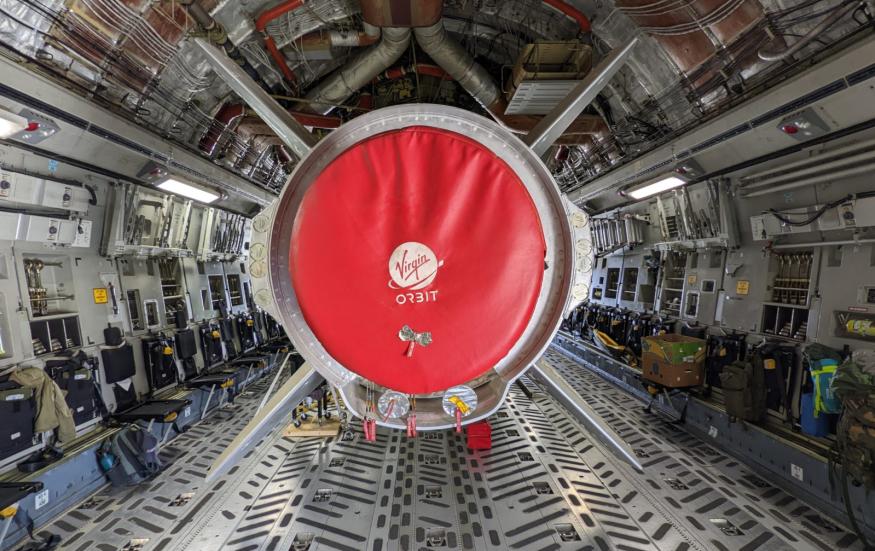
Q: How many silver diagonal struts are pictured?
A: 4